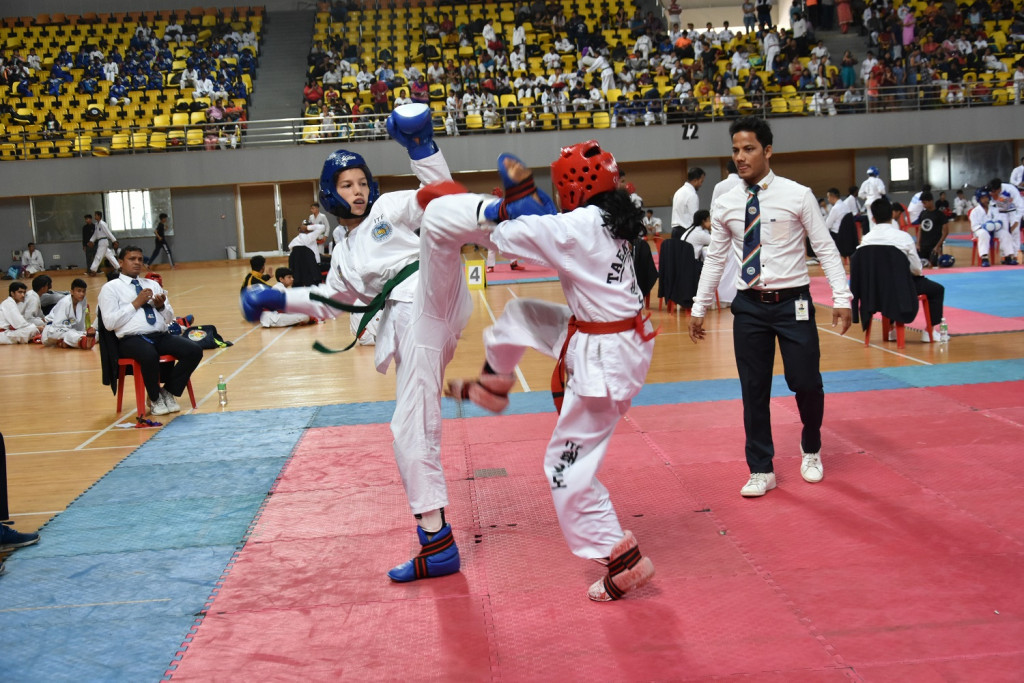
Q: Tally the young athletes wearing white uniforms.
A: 2